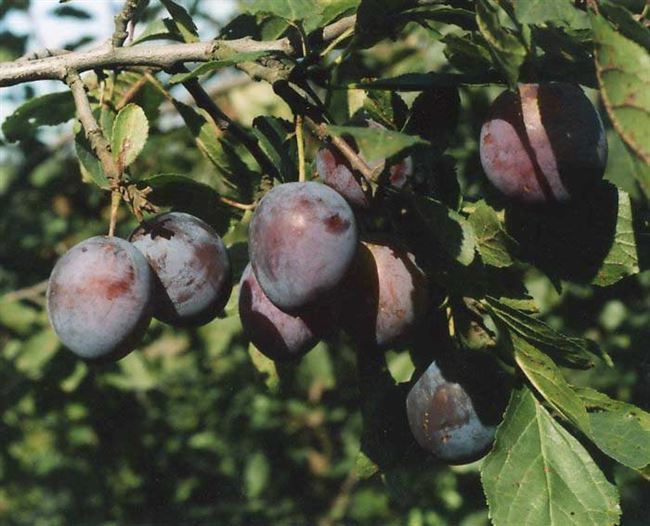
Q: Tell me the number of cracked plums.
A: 0